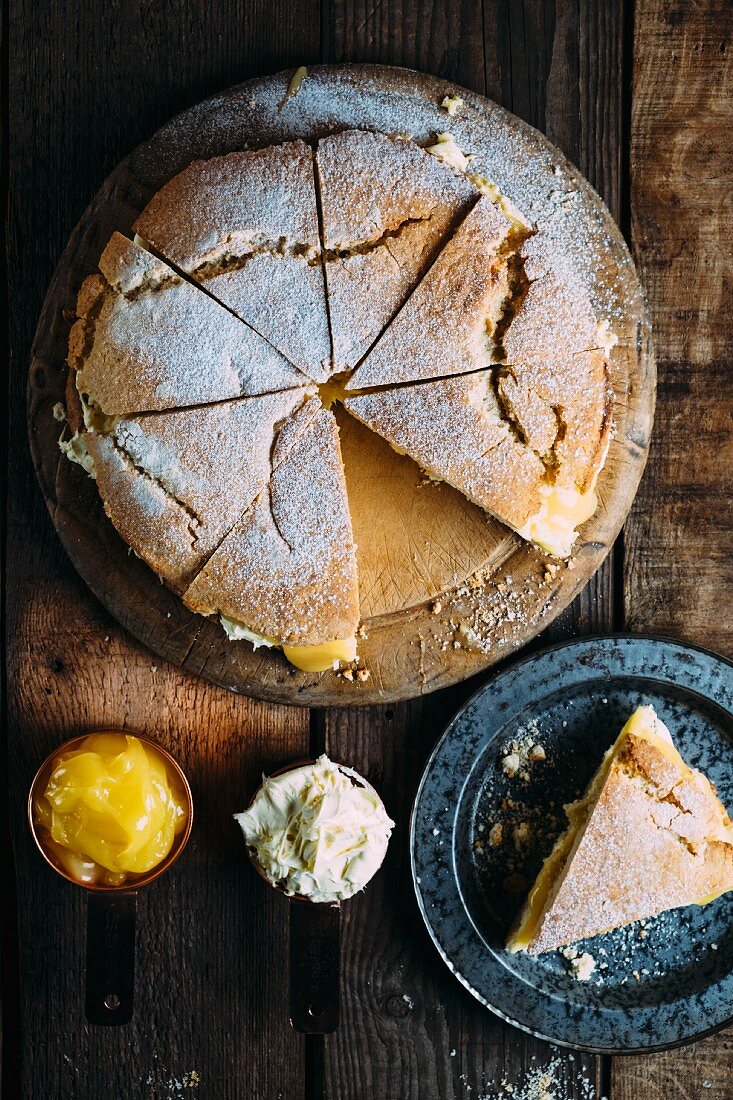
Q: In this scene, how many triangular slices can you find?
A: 8